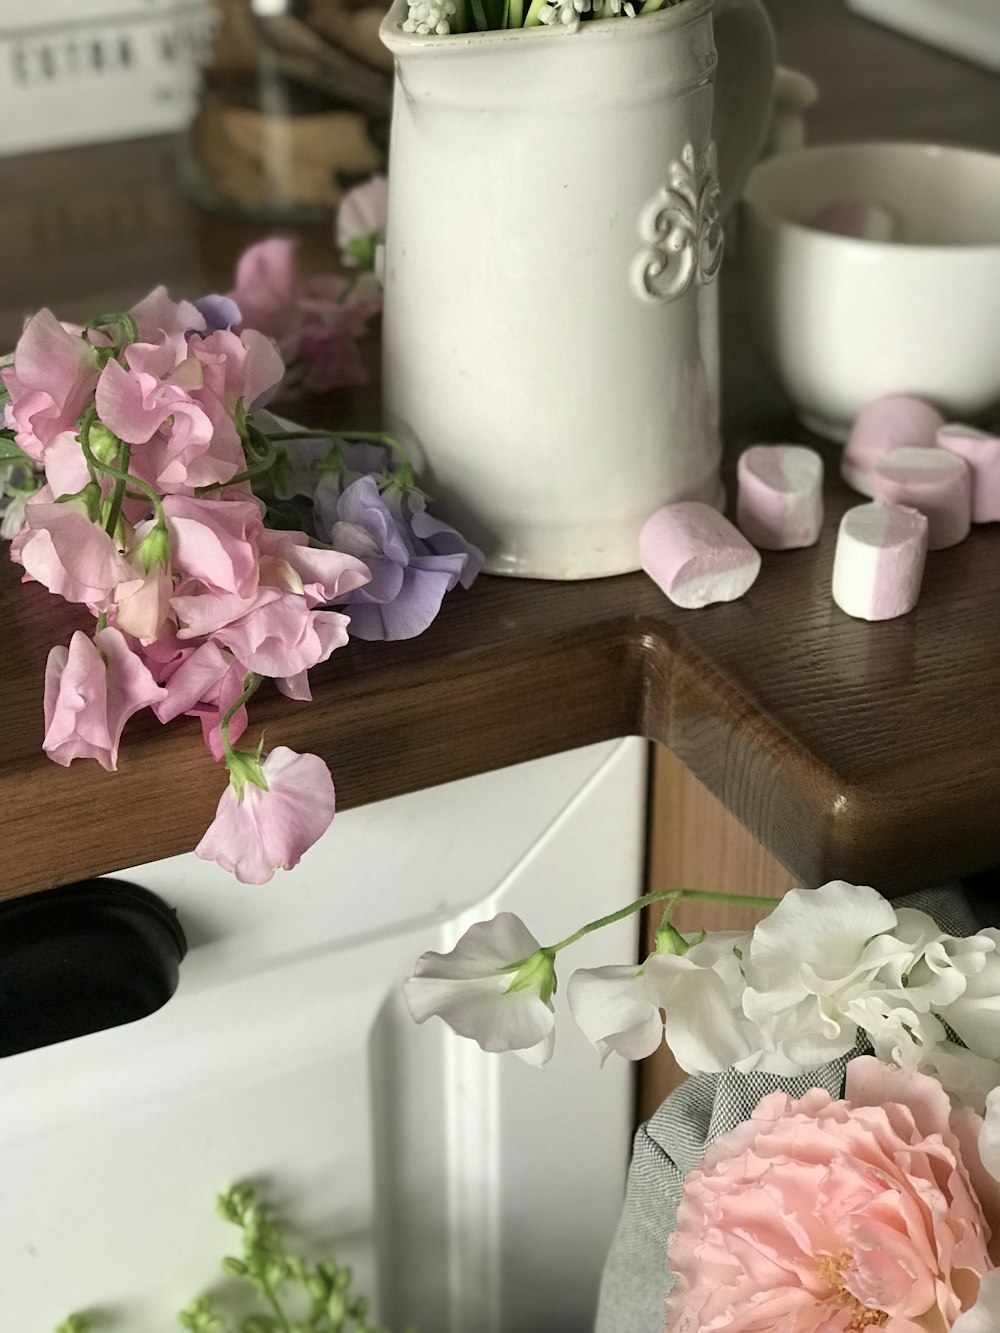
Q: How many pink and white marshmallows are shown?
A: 7